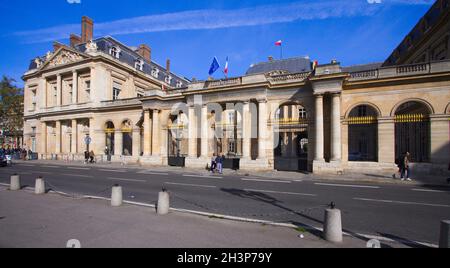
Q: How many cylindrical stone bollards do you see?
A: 6